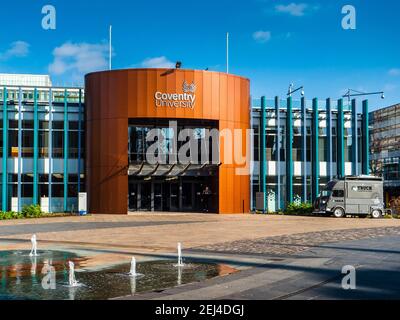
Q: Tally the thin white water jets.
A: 4